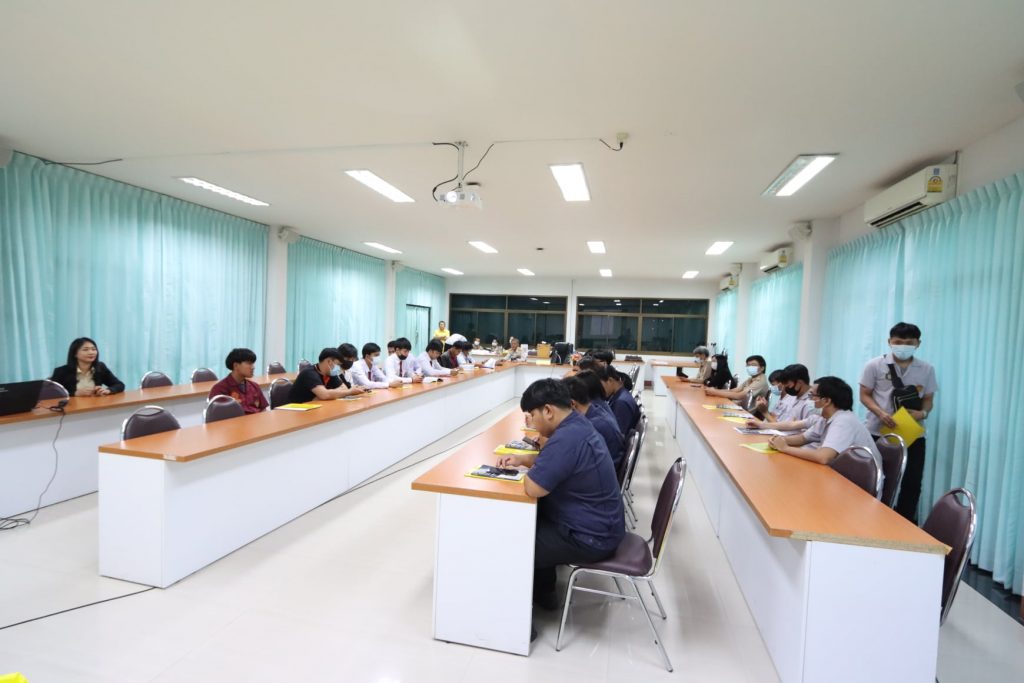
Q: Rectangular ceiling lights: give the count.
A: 12